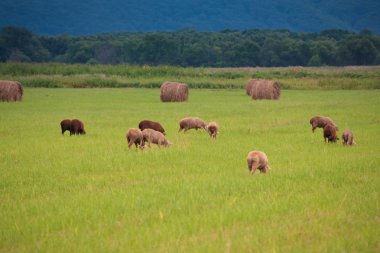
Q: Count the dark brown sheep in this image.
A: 4